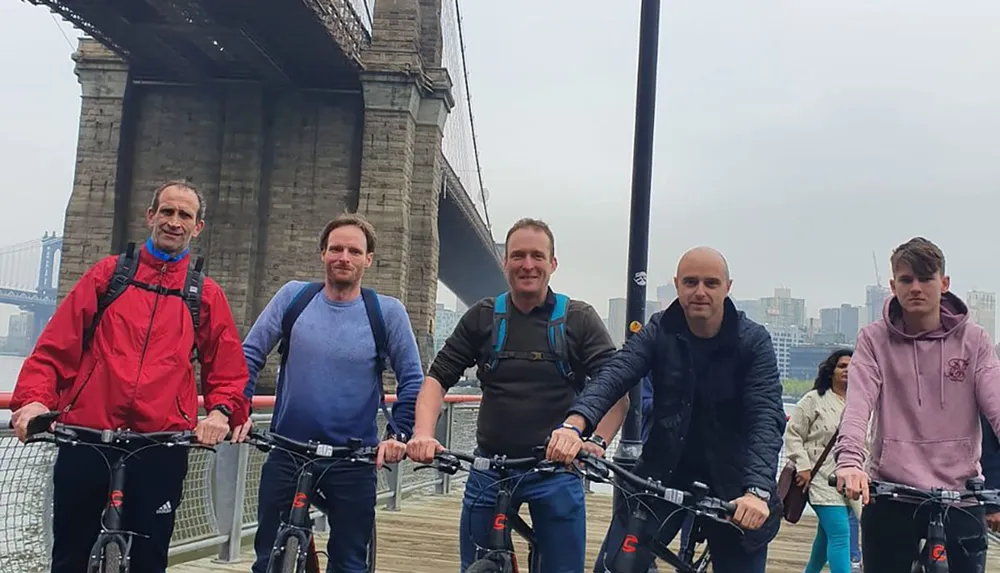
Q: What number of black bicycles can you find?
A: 5